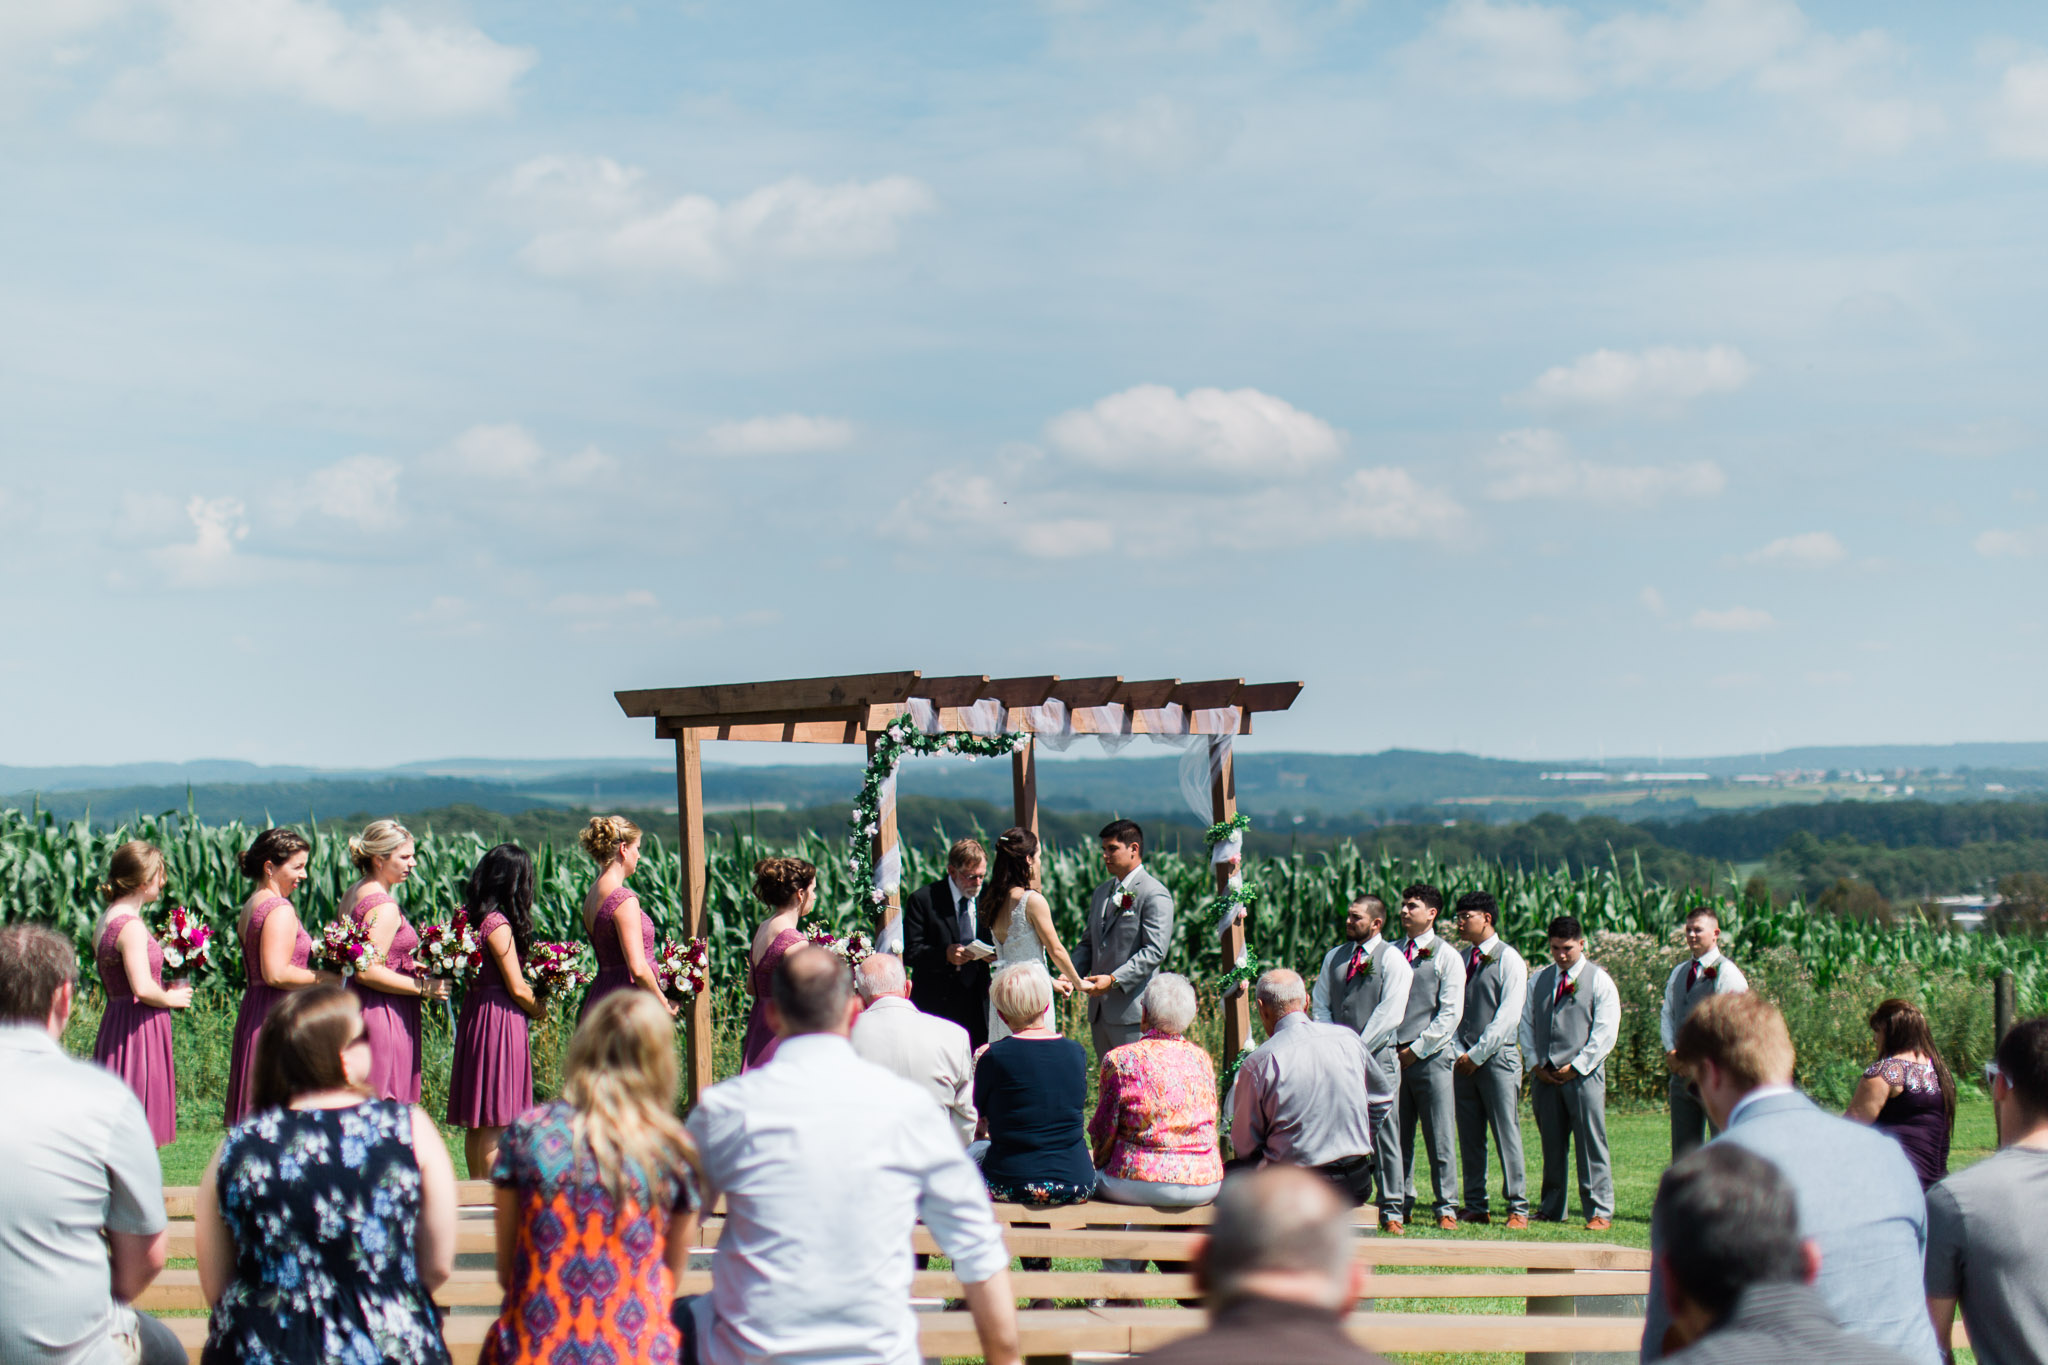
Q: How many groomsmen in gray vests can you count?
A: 5